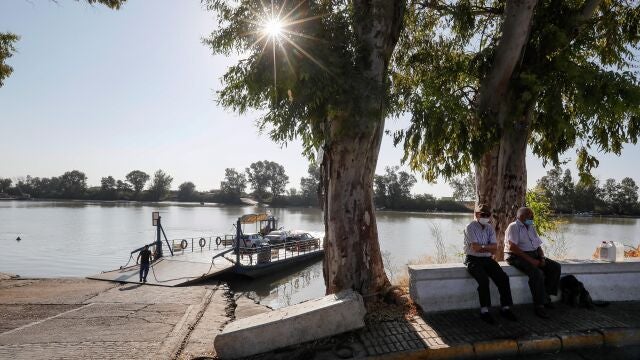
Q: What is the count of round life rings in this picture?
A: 3